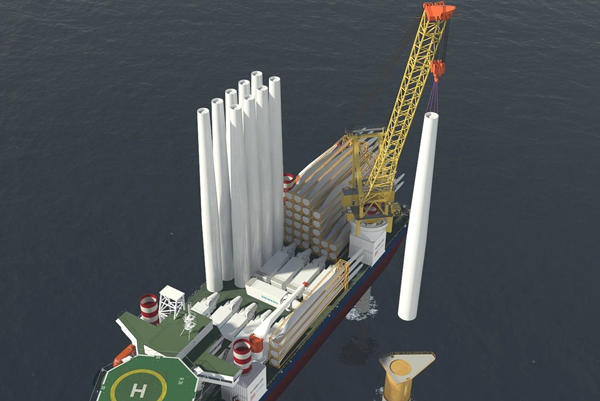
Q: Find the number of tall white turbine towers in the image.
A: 10